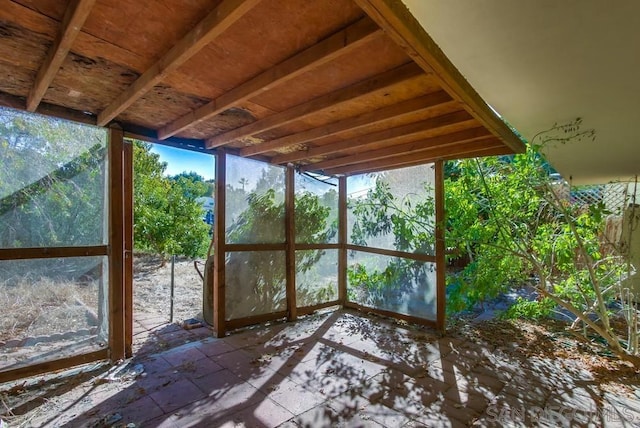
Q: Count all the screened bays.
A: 4